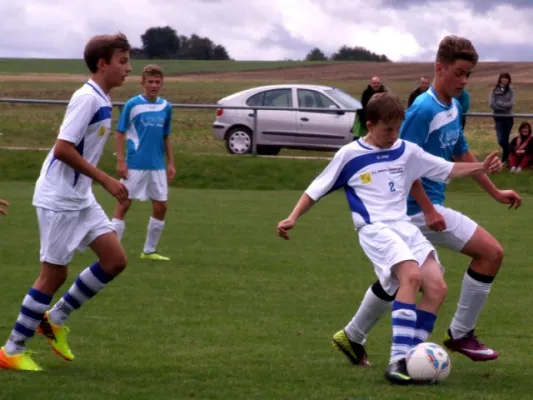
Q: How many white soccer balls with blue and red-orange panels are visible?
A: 1